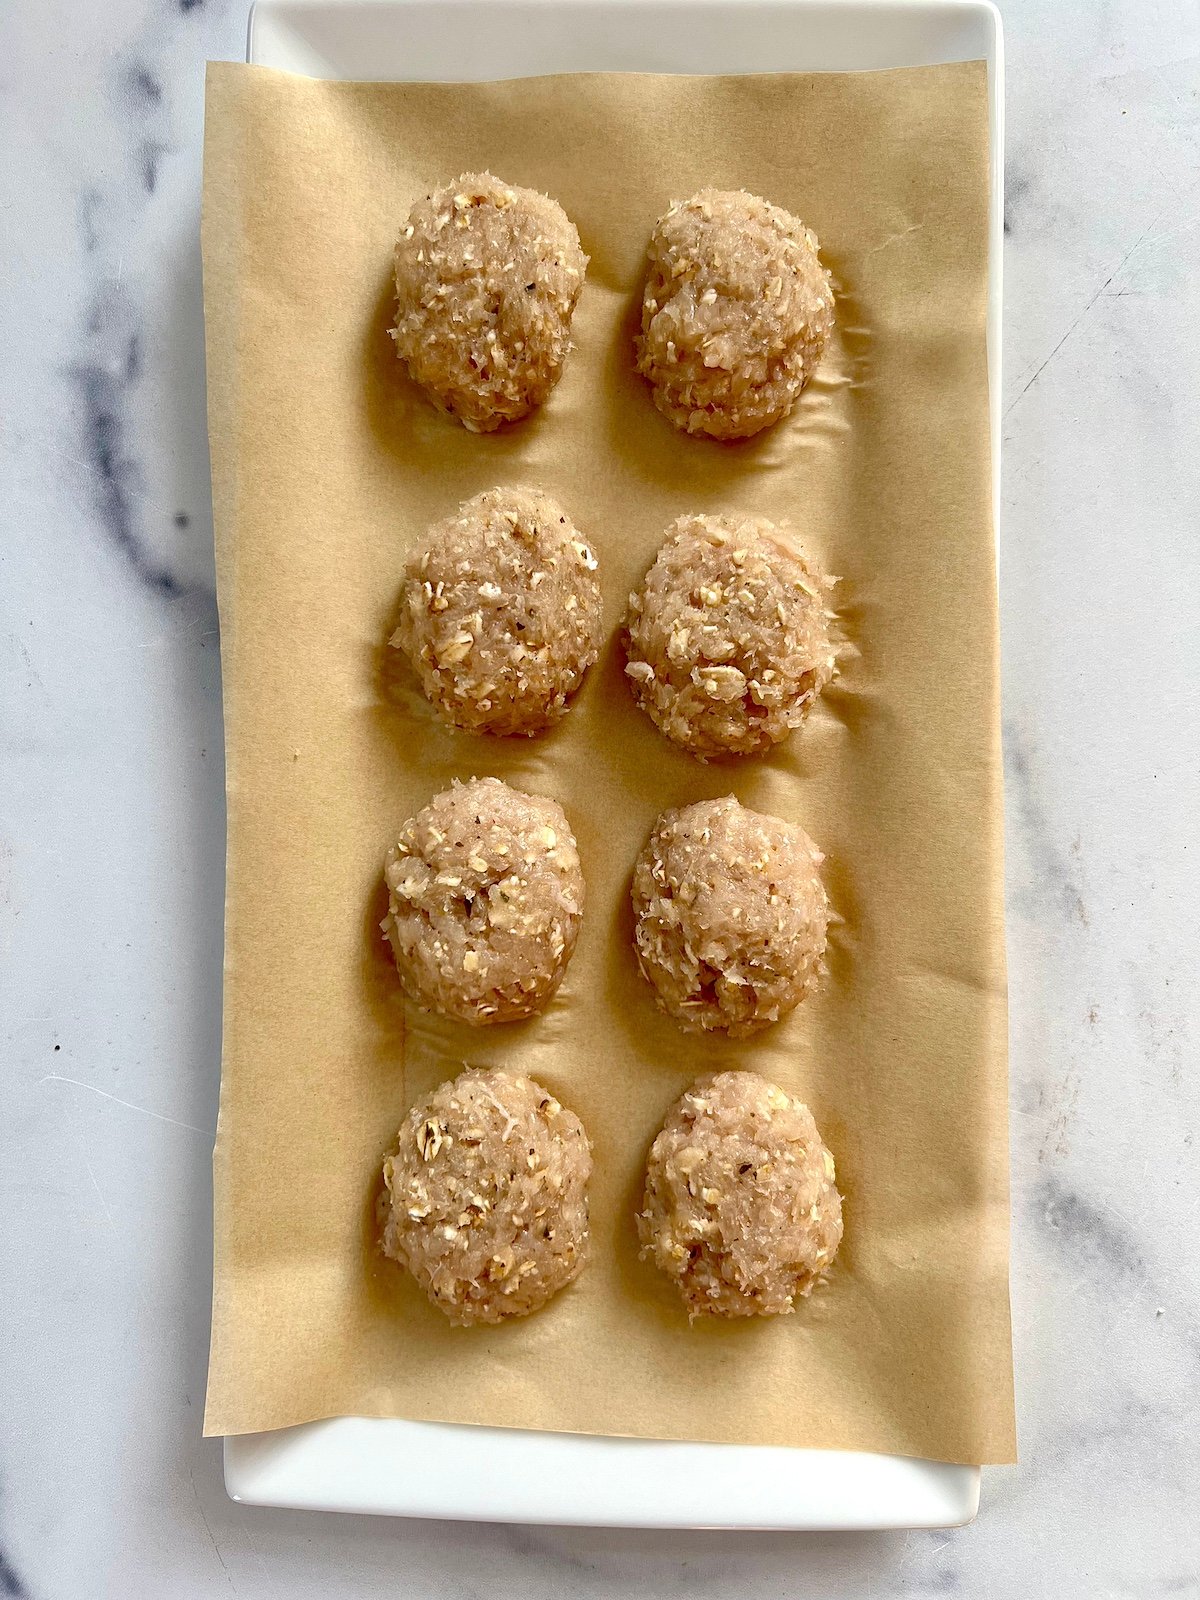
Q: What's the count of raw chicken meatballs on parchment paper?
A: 8